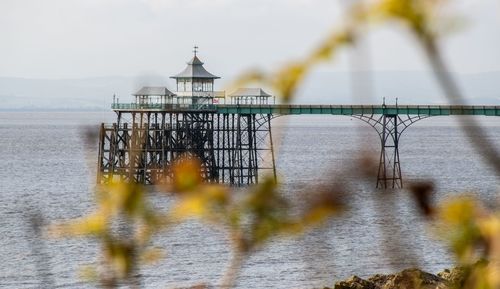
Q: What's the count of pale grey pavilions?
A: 3